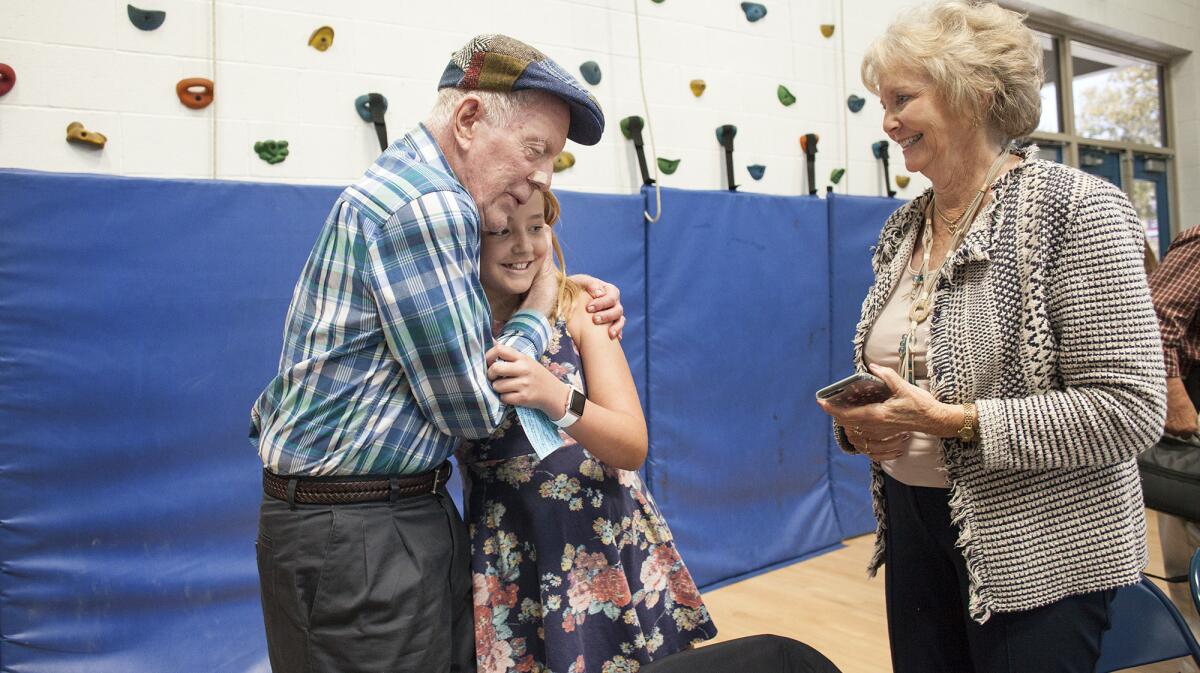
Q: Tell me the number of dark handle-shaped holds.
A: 5